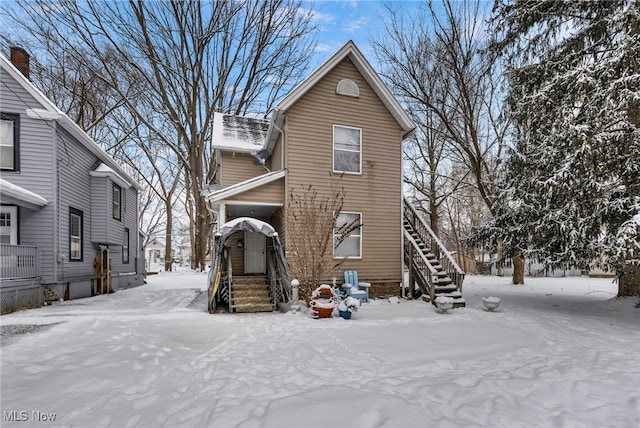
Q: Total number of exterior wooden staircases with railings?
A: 2